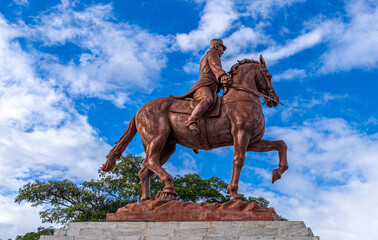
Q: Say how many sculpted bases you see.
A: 1